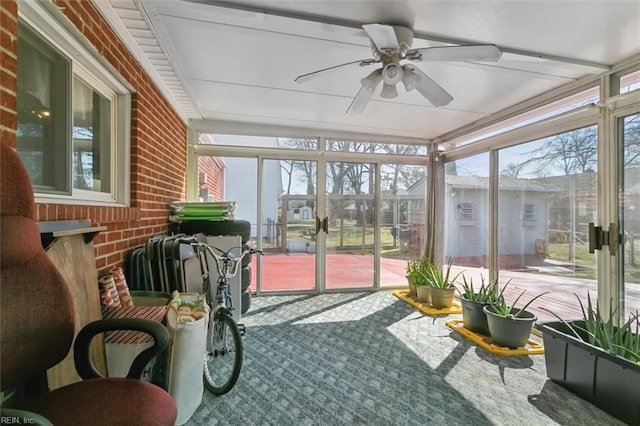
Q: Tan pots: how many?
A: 3